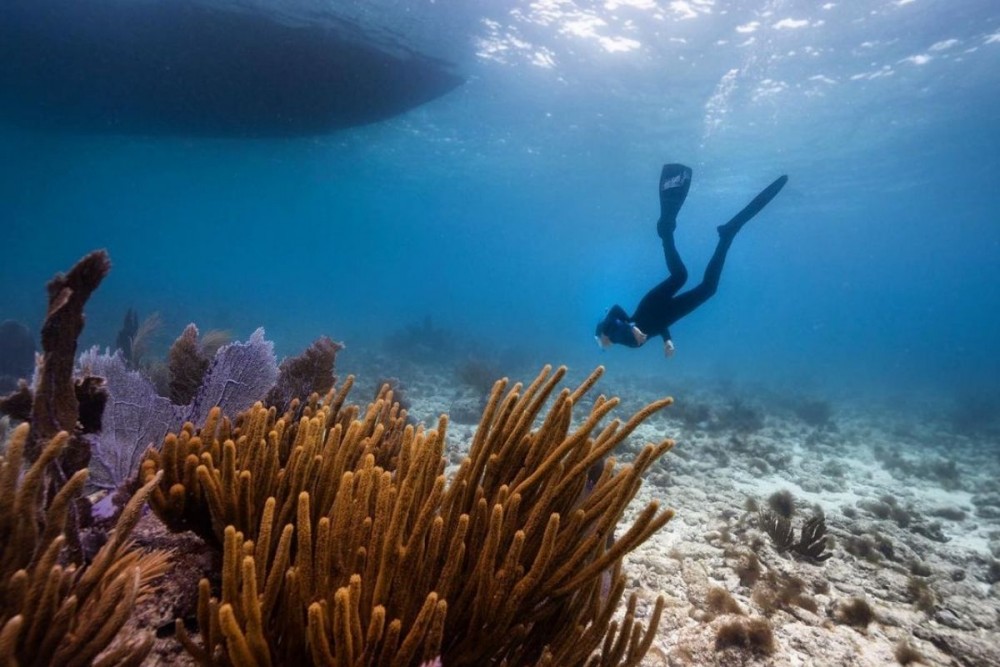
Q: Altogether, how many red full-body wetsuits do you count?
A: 0